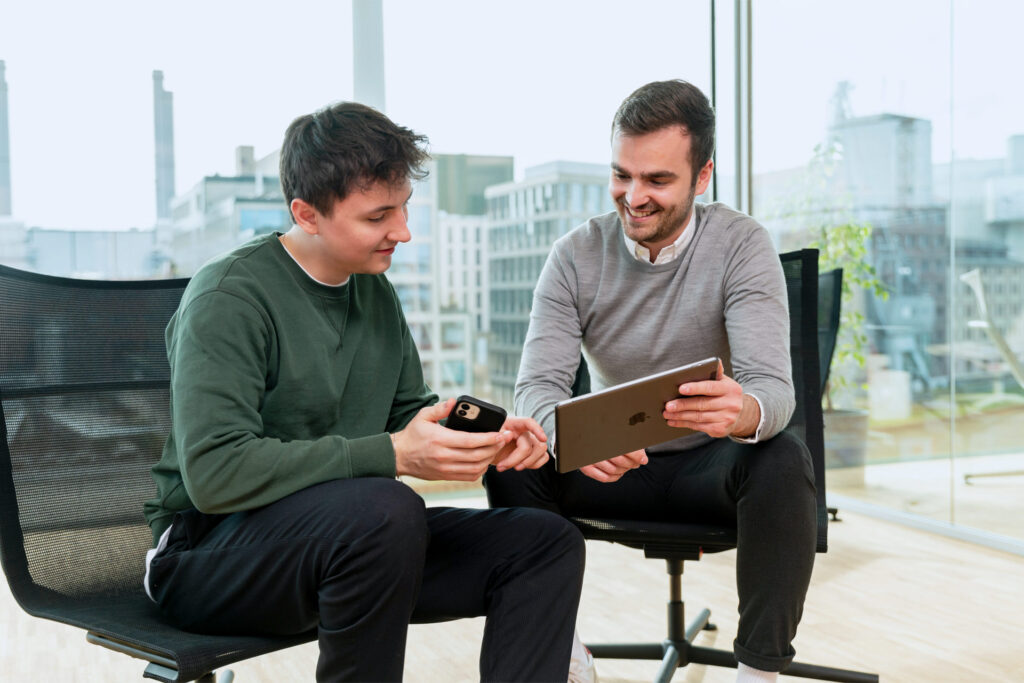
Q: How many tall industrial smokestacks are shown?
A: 2